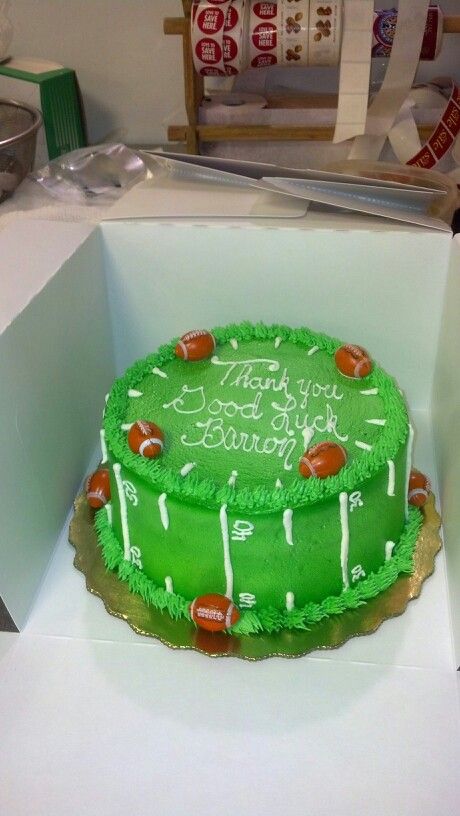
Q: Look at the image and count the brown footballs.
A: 7